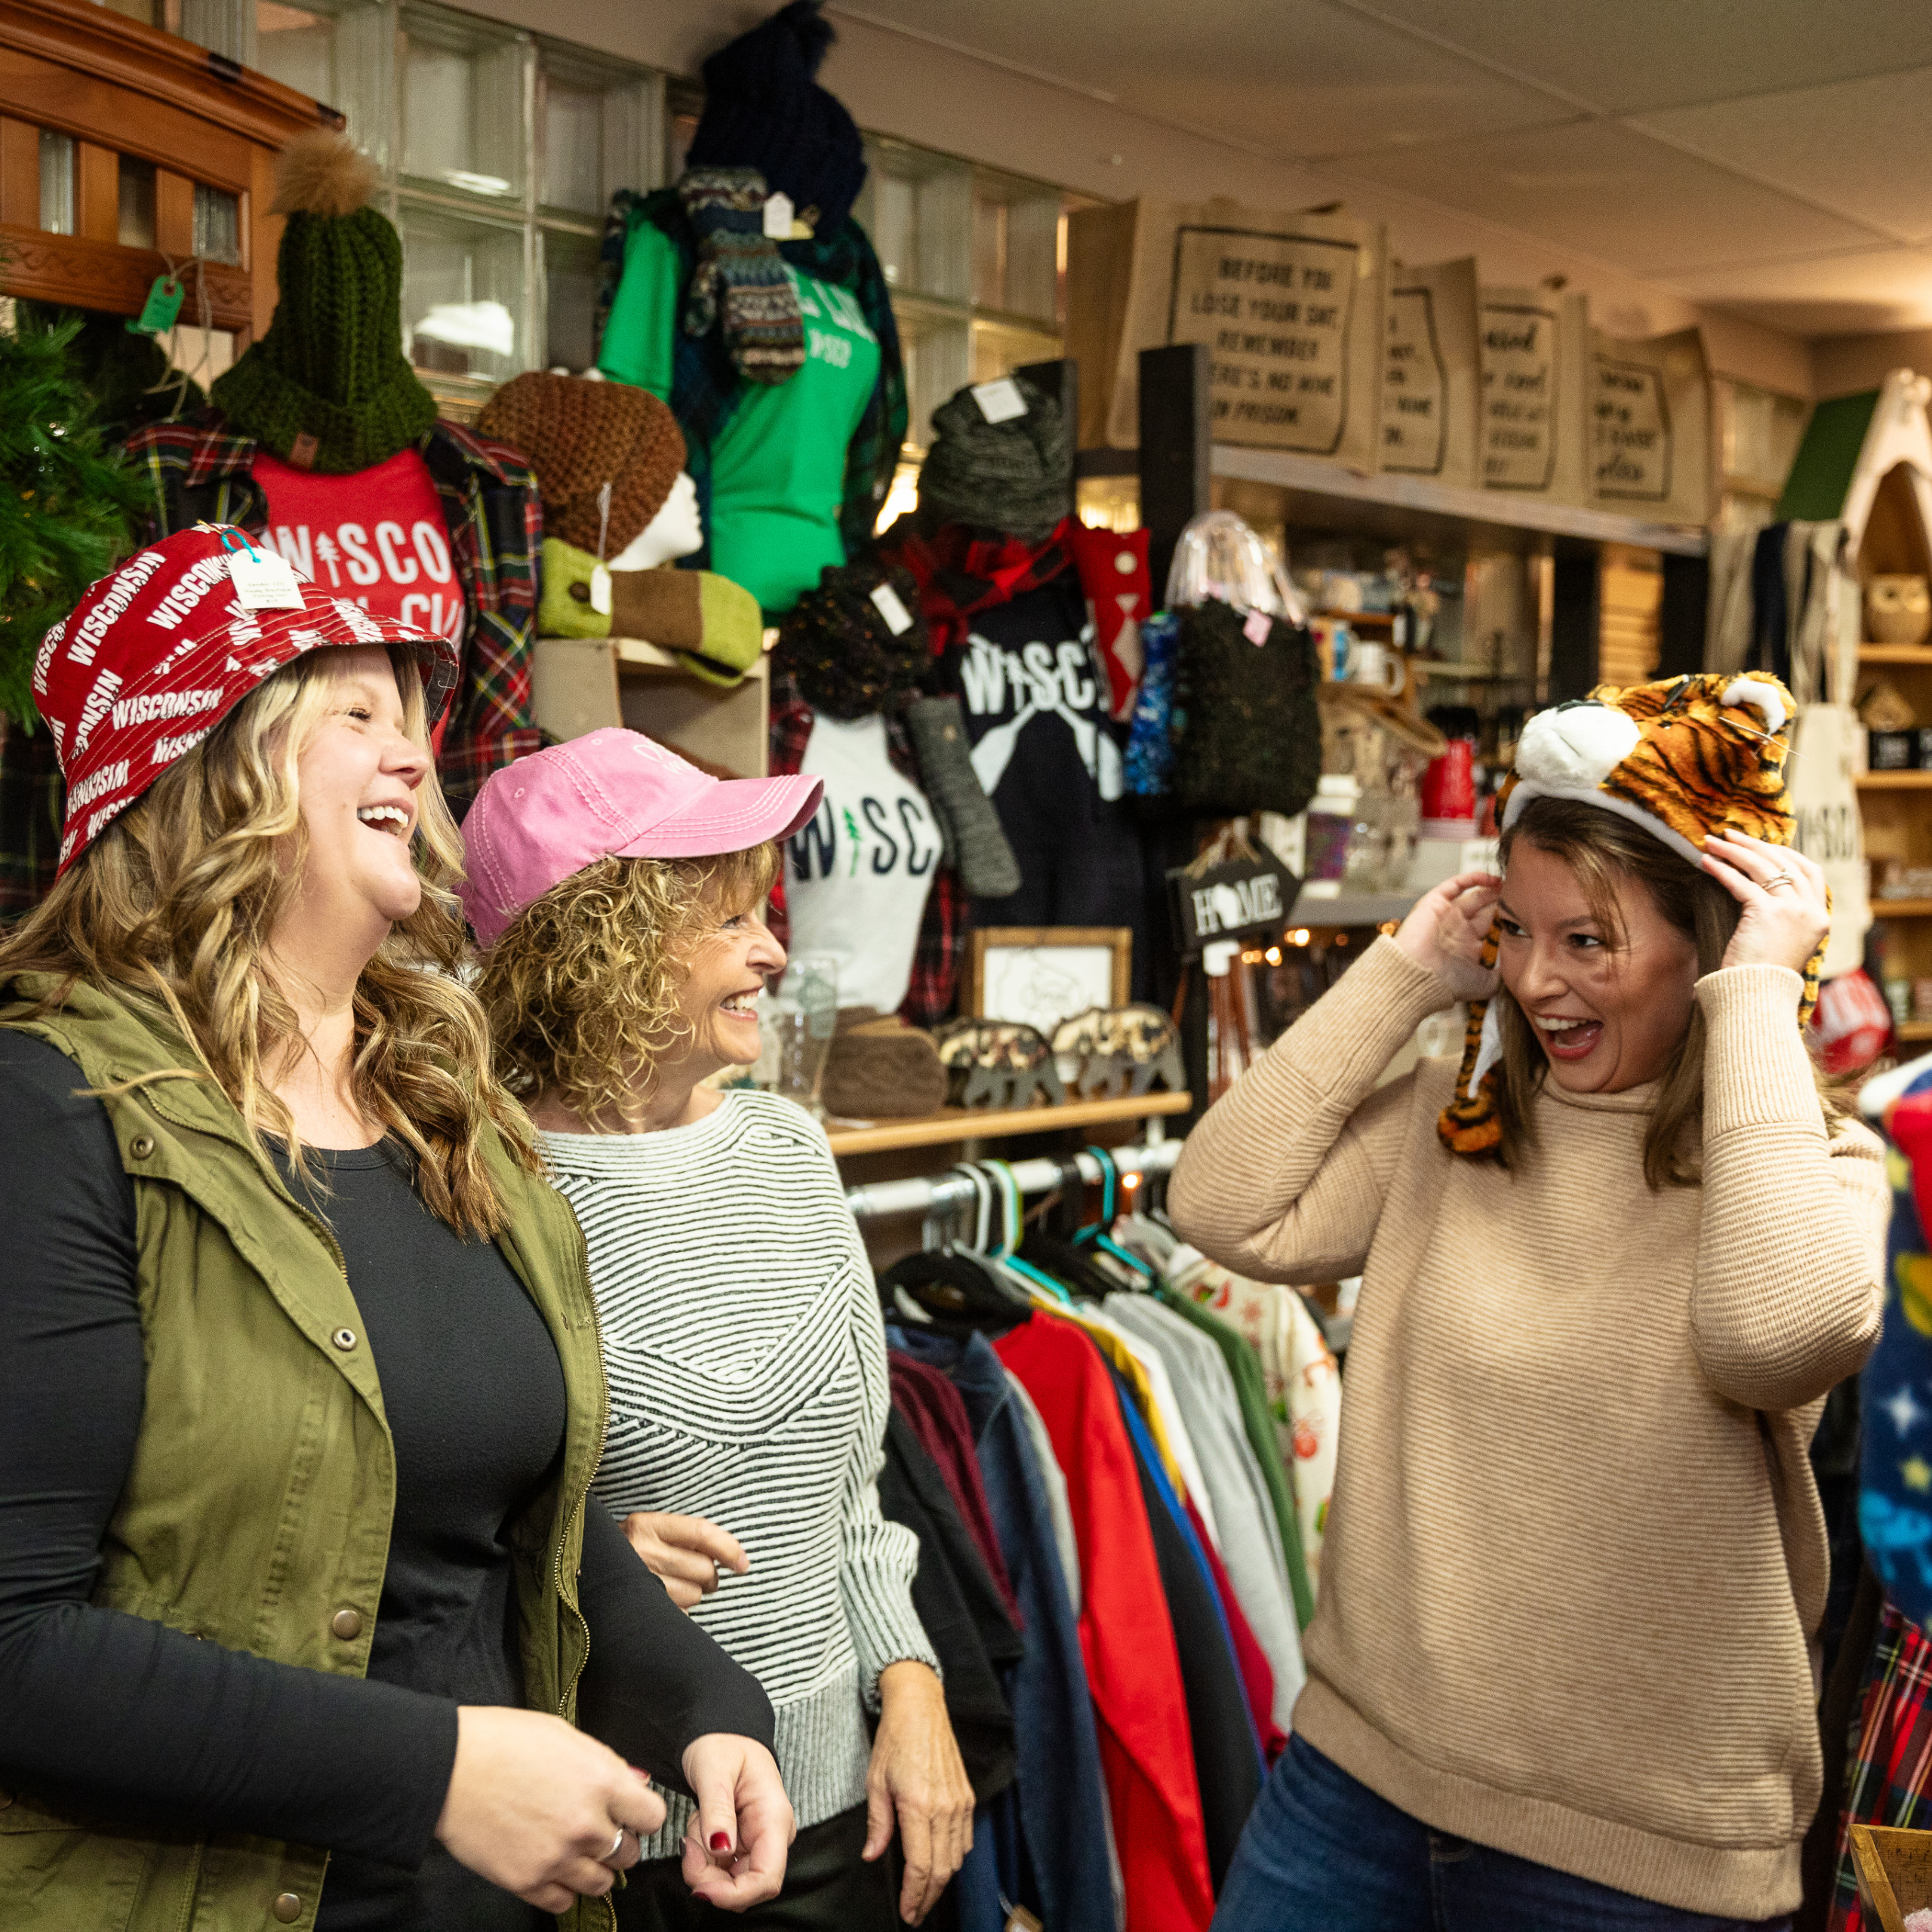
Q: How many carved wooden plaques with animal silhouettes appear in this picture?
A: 2